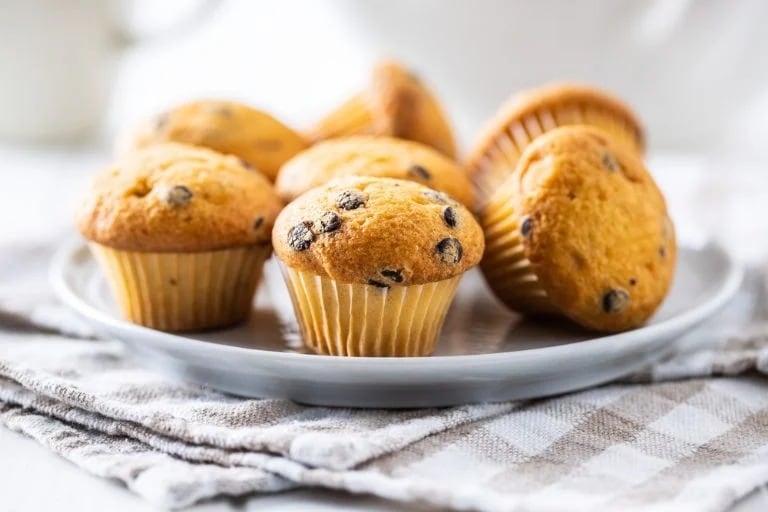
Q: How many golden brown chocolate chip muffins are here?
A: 7